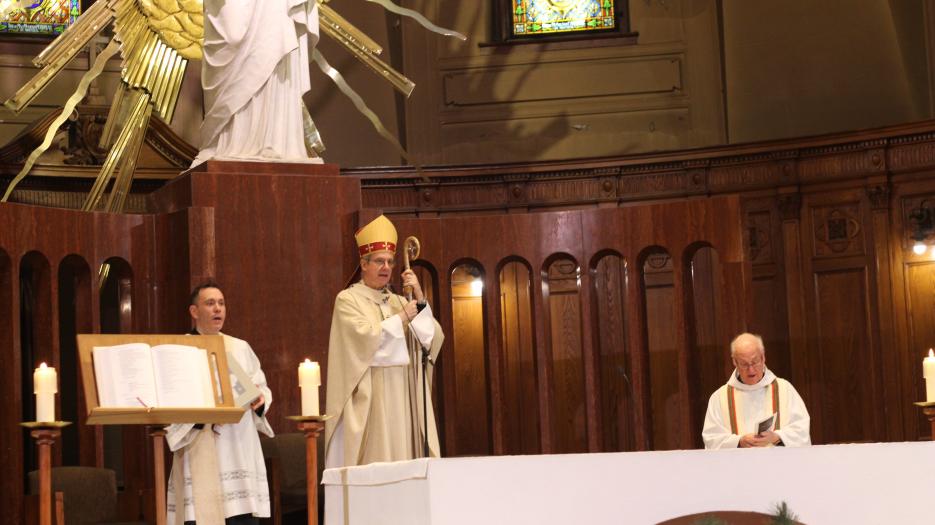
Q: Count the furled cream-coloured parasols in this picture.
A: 0